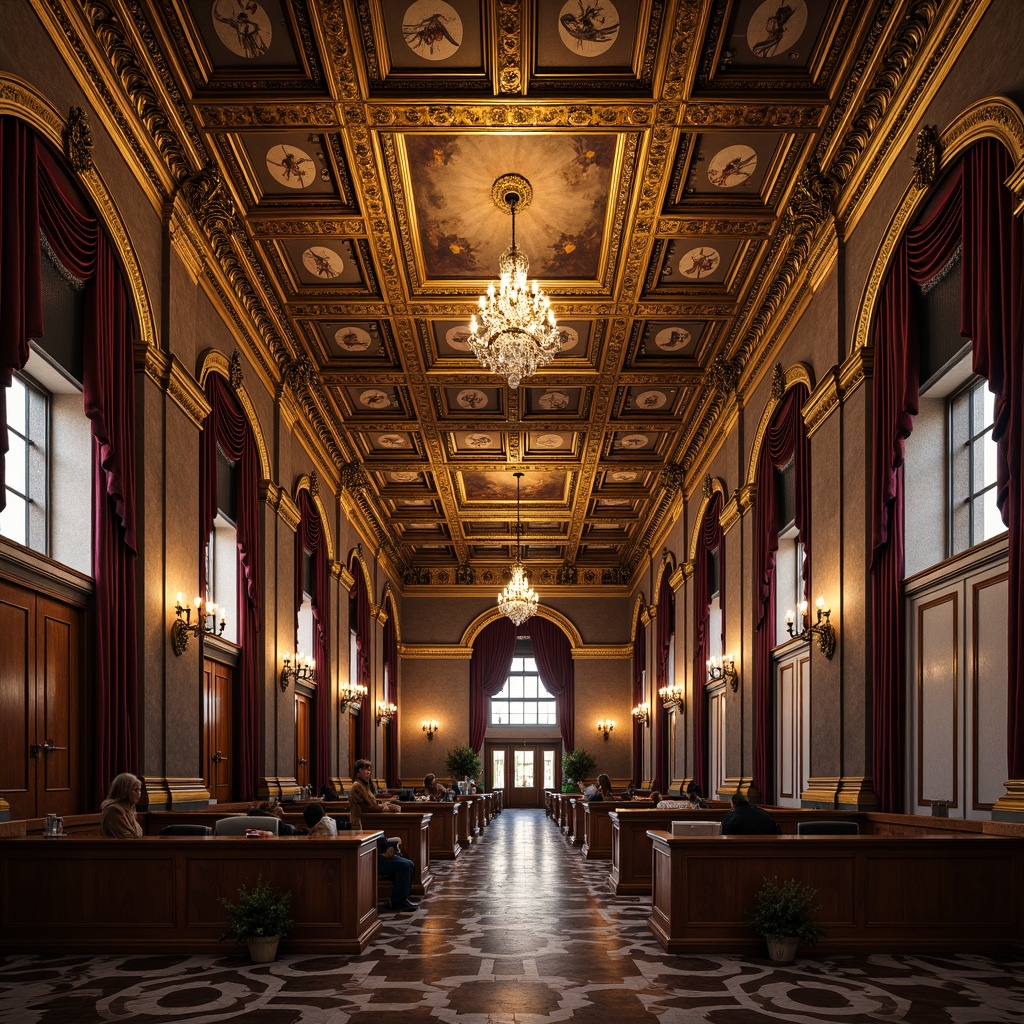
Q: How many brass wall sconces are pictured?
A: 10